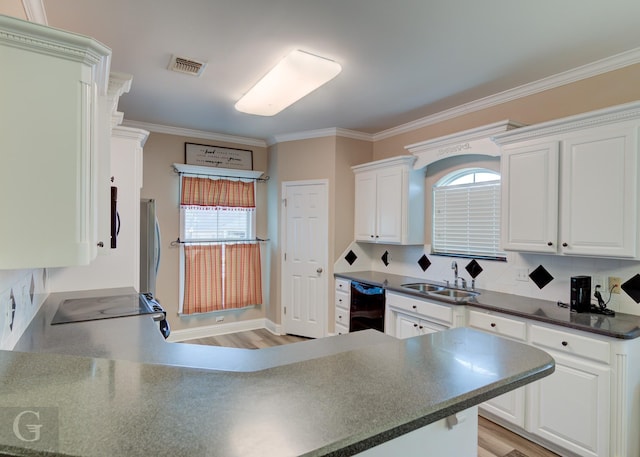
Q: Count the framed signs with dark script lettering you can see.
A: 1